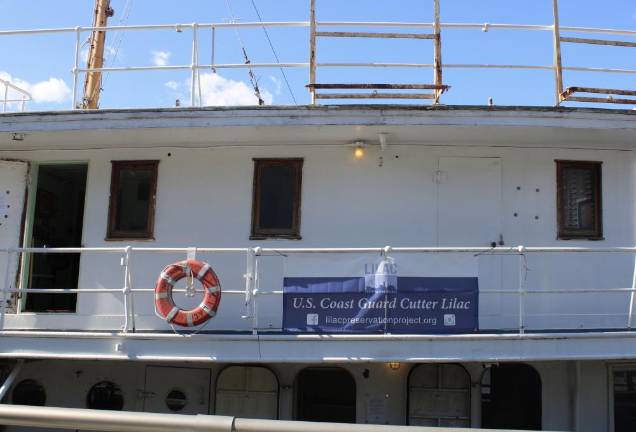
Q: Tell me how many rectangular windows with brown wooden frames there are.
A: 3